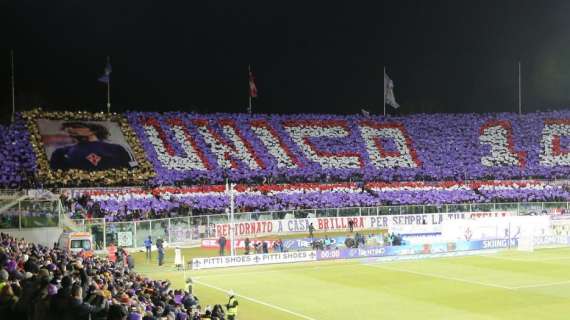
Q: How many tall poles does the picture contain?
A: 5